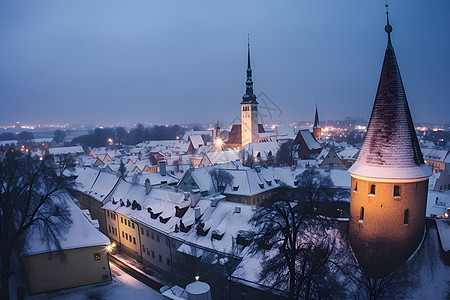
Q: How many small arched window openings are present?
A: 5